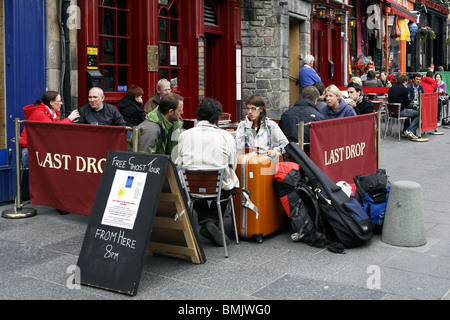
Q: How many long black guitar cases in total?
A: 1